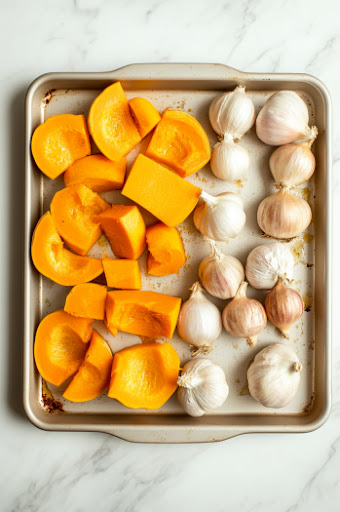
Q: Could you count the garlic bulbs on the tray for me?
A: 13